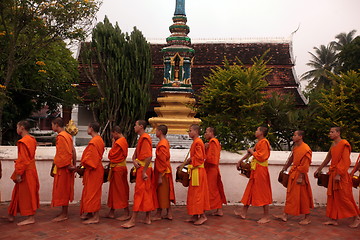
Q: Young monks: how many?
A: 11